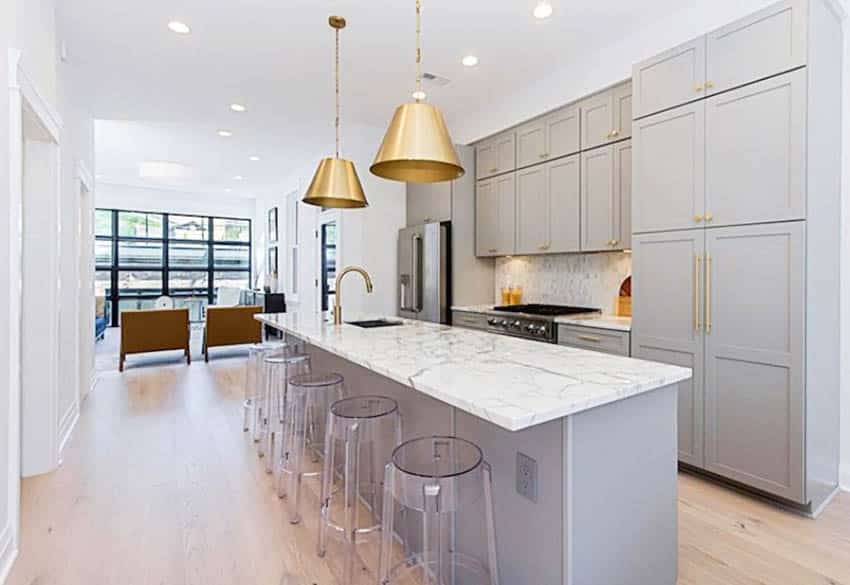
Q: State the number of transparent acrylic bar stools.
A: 5